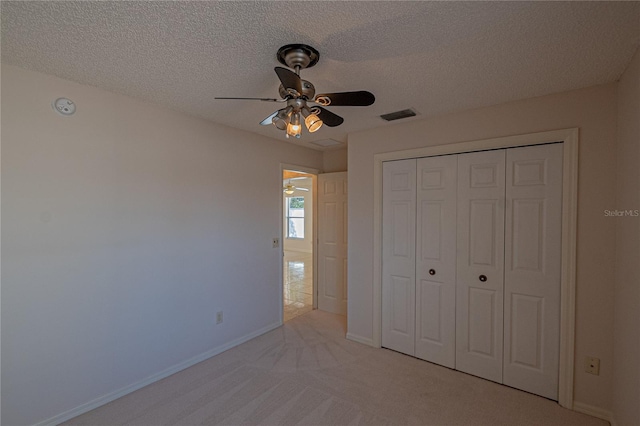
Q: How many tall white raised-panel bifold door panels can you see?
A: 4